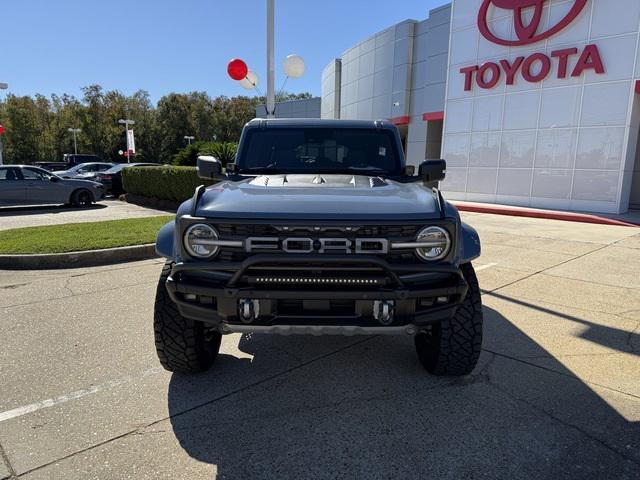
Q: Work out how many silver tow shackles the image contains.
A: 2